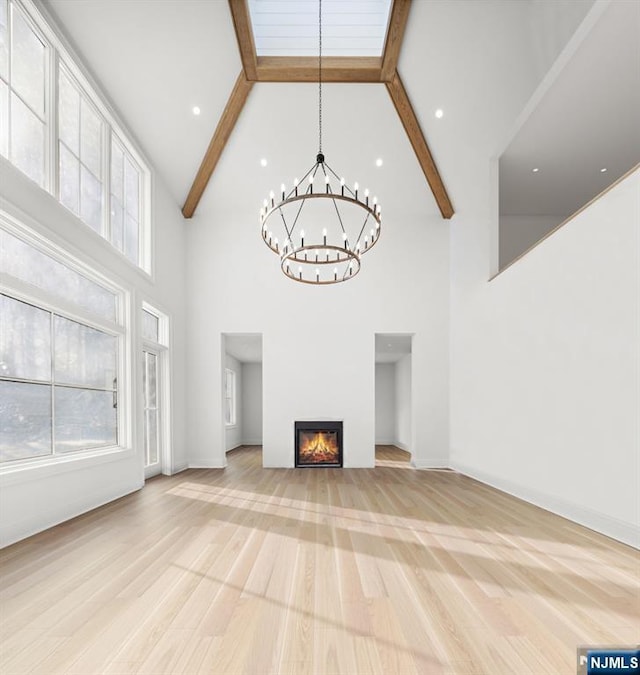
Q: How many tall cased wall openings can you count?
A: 2